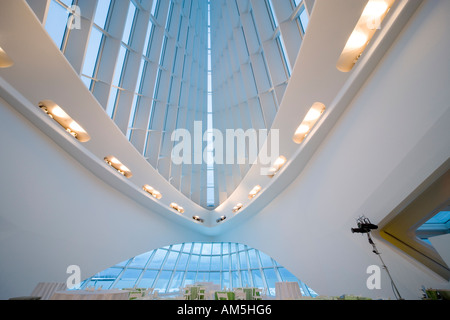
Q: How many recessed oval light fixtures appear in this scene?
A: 12